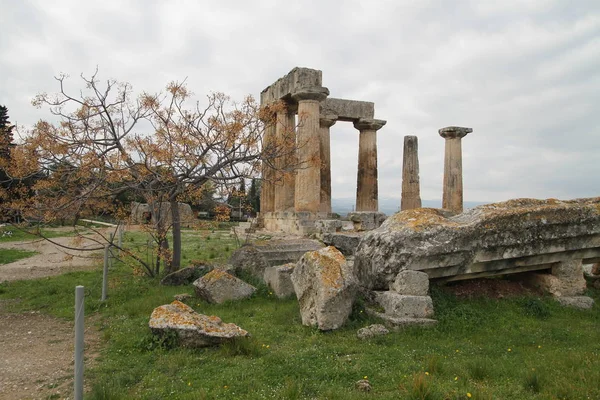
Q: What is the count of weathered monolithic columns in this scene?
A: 7